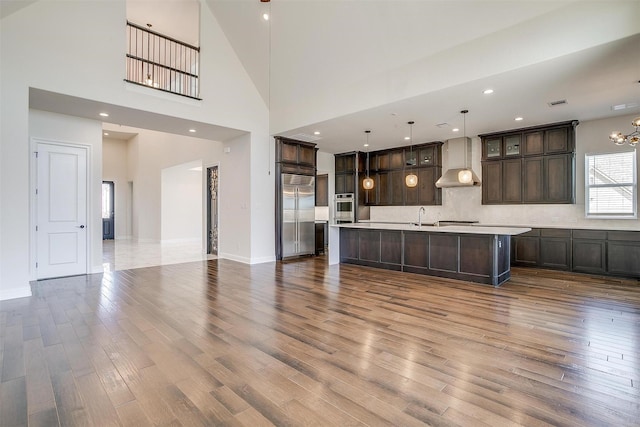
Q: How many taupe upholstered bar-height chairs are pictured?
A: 0